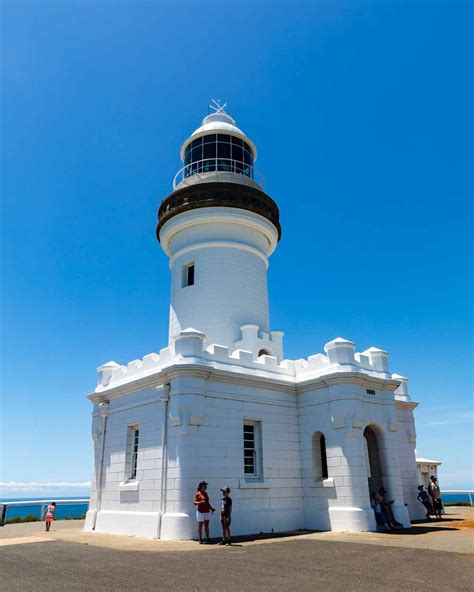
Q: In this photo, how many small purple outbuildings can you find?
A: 0